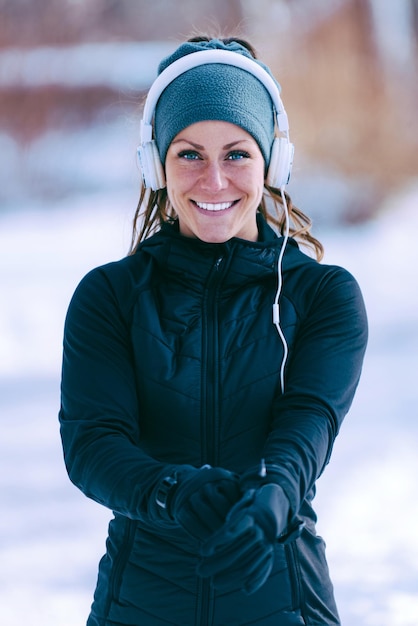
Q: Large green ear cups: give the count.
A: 0